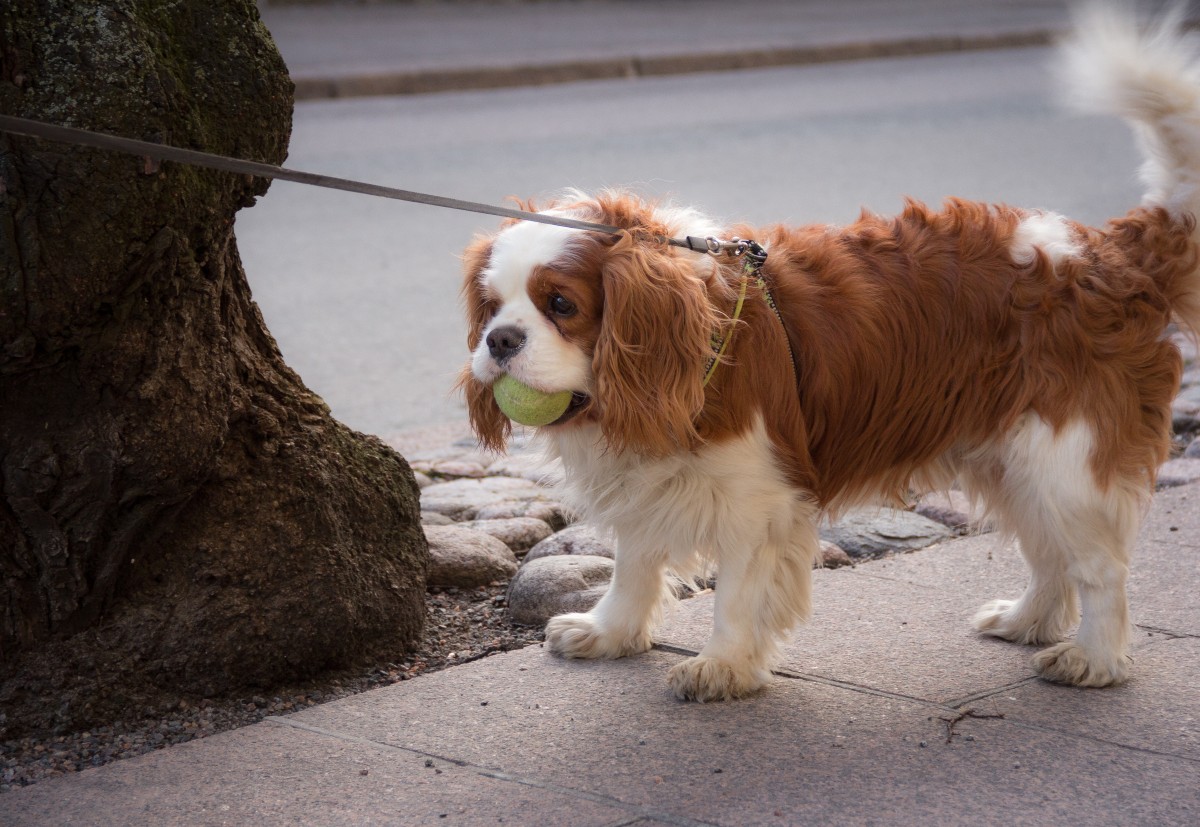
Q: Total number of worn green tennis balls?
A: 1